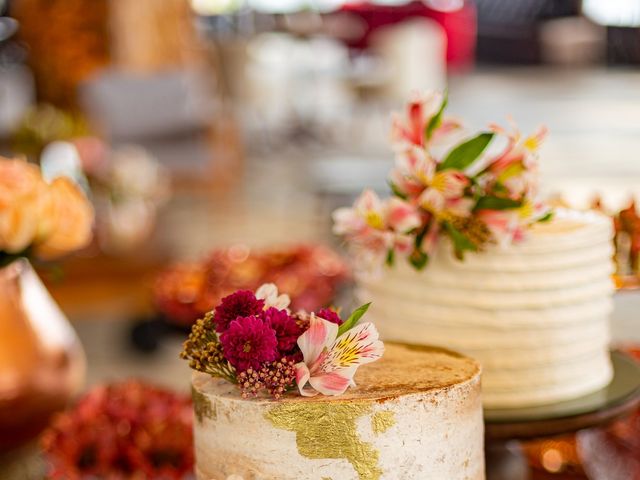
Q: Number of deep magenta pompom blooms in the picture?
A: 4